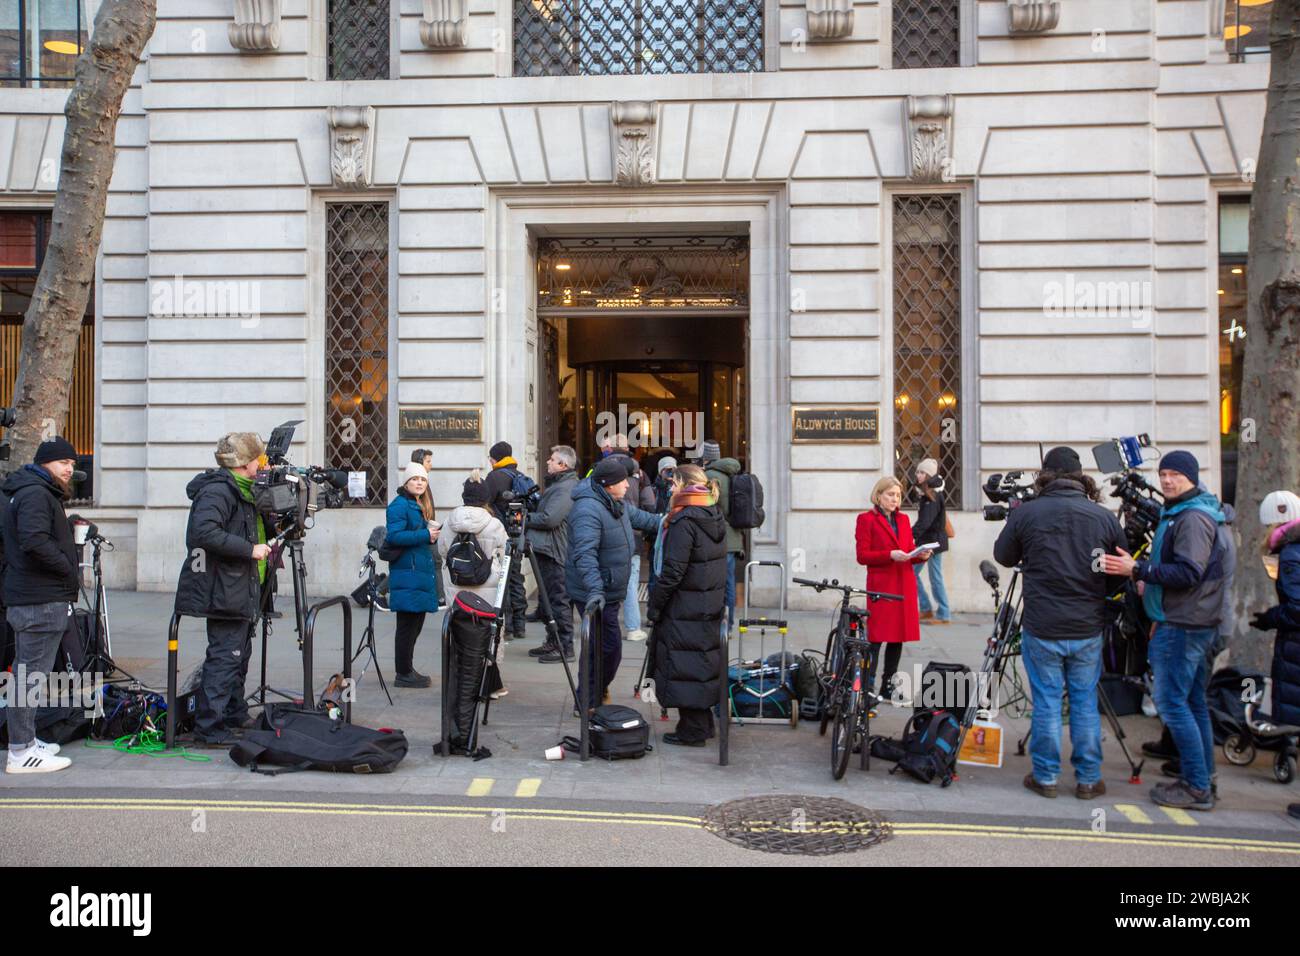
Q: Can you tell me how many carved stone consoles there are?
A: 7